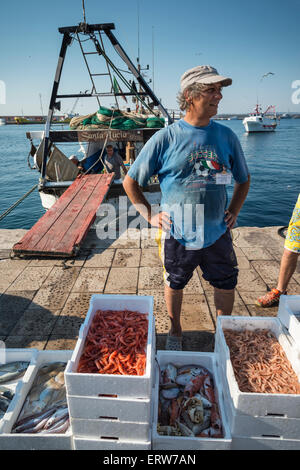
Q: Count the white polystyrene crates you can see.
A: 11